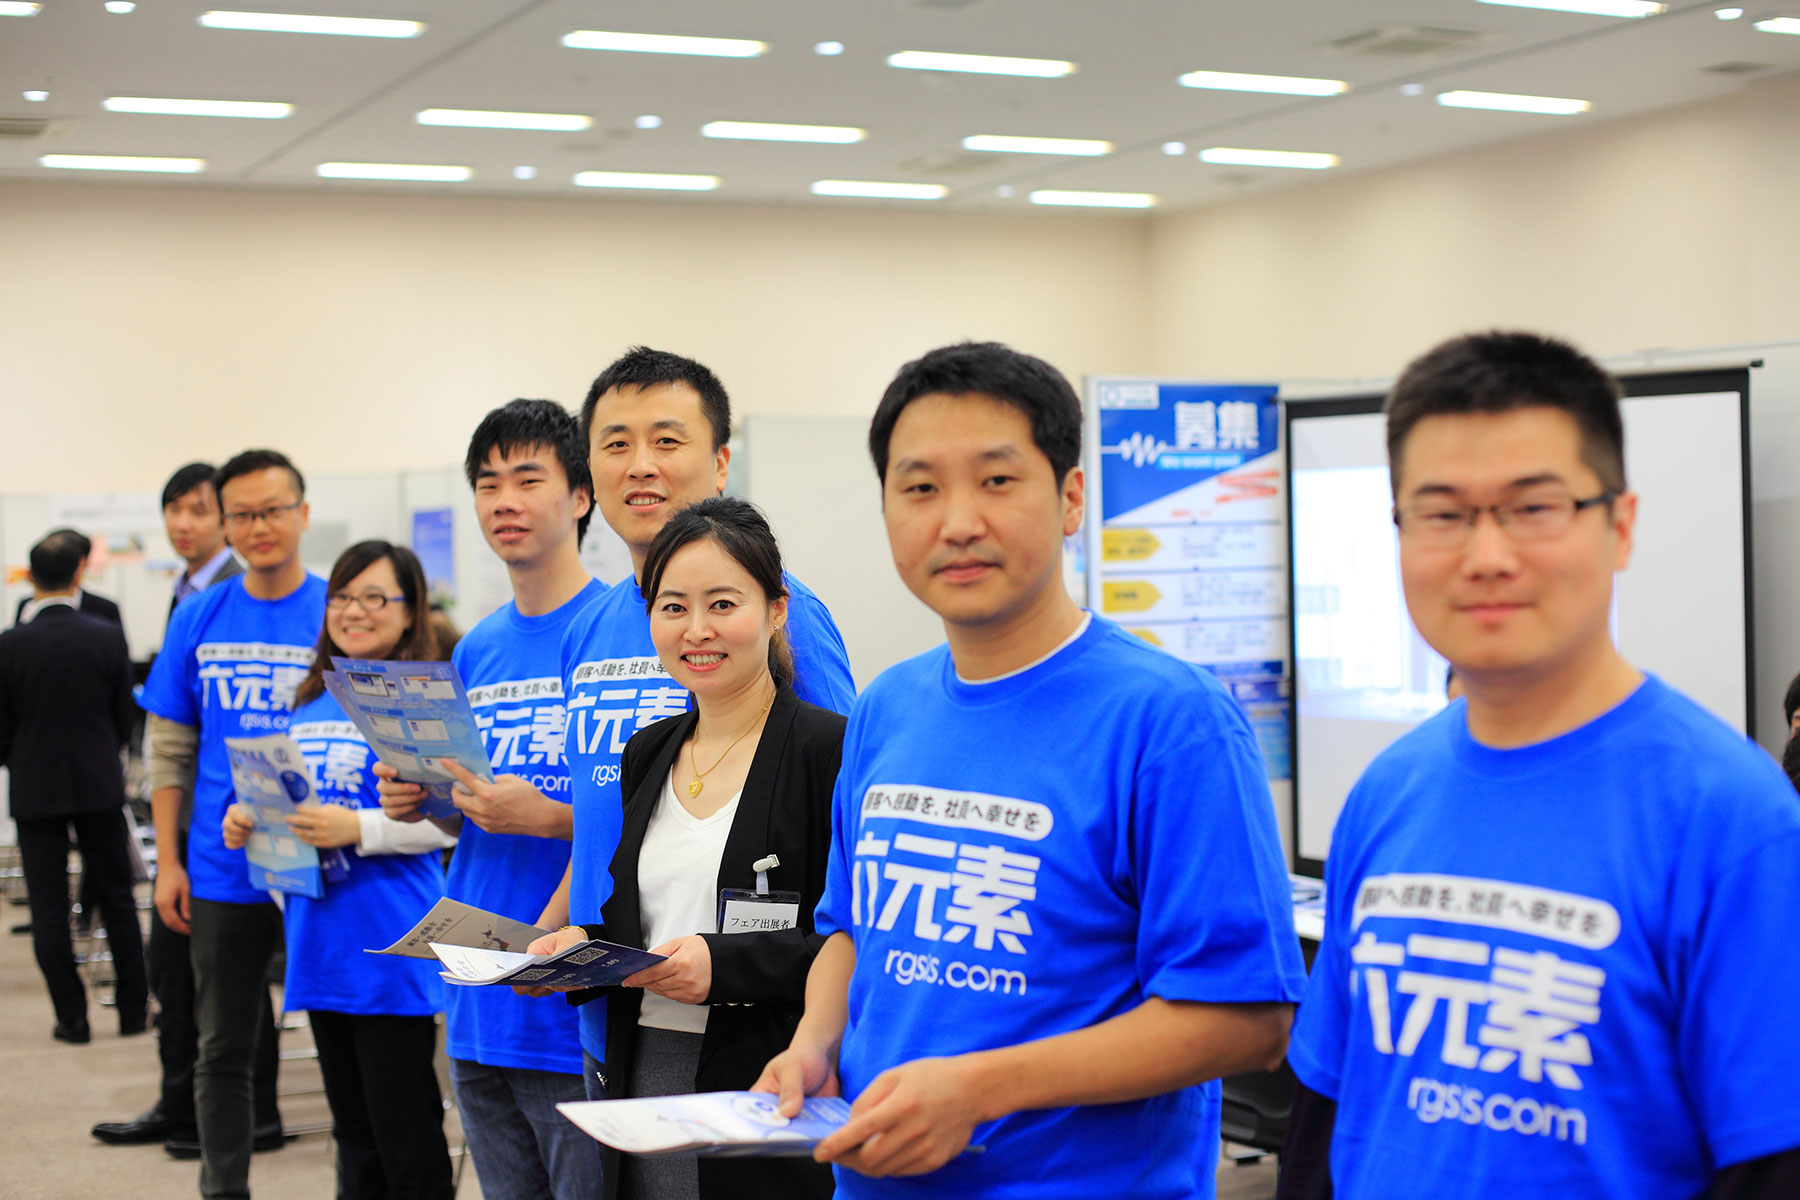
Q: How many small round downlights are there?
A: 9